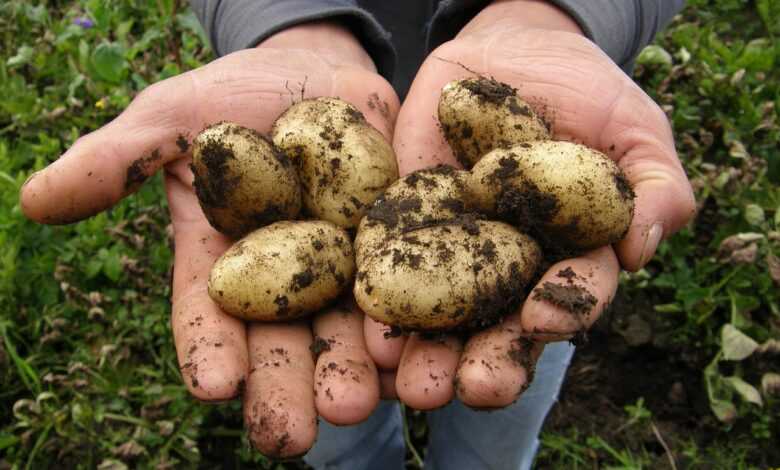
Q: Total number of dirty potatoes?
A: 7